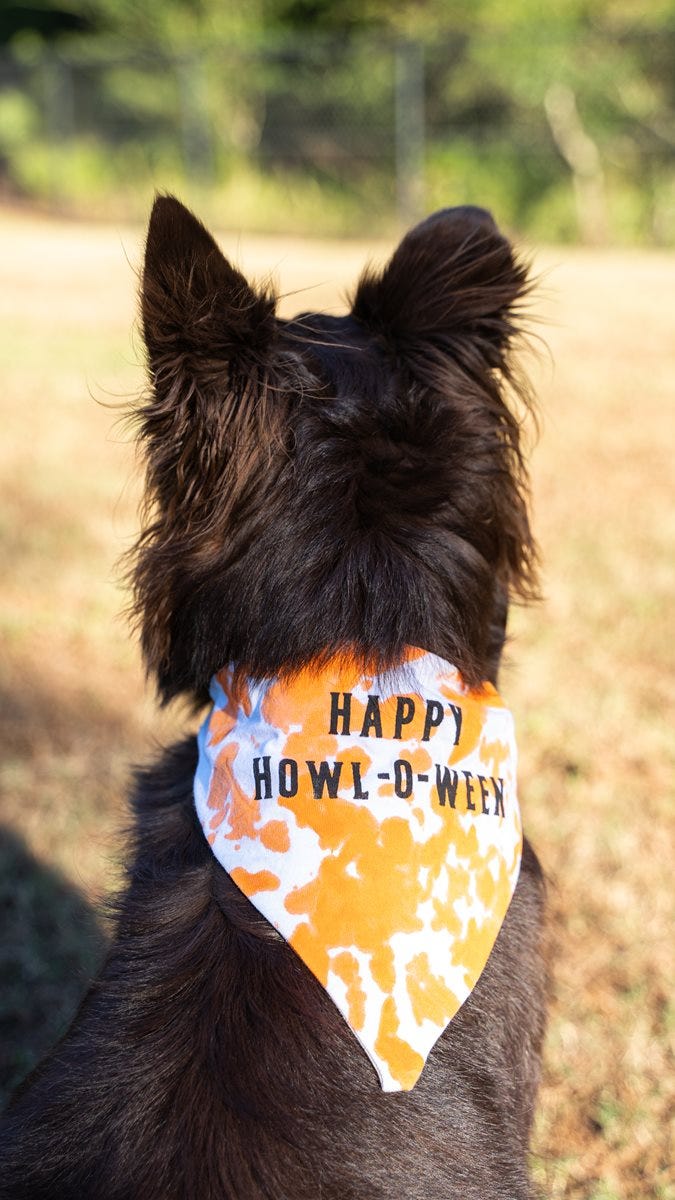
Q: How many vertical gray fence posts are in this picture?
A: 3